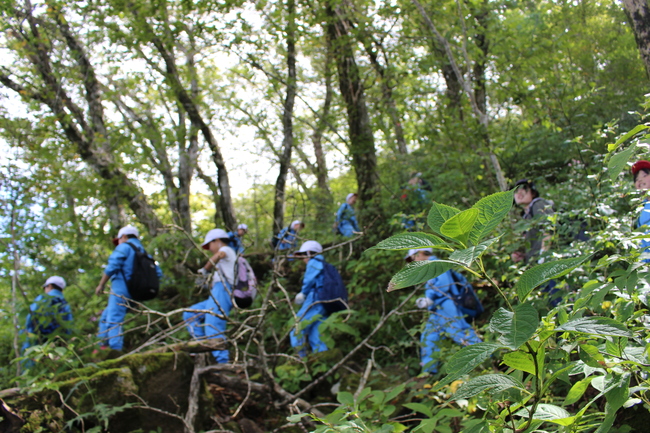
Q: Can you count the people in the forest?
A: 11